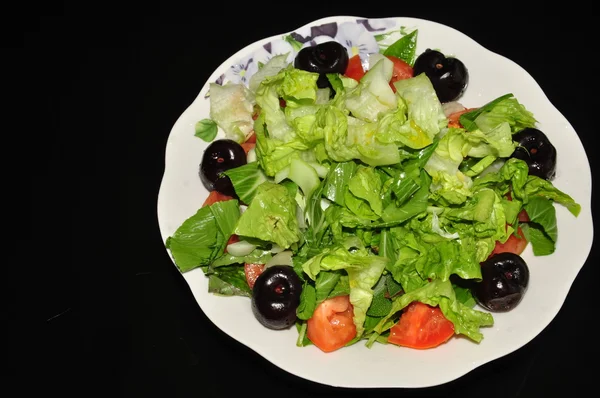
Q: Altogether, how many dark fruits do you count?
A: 6